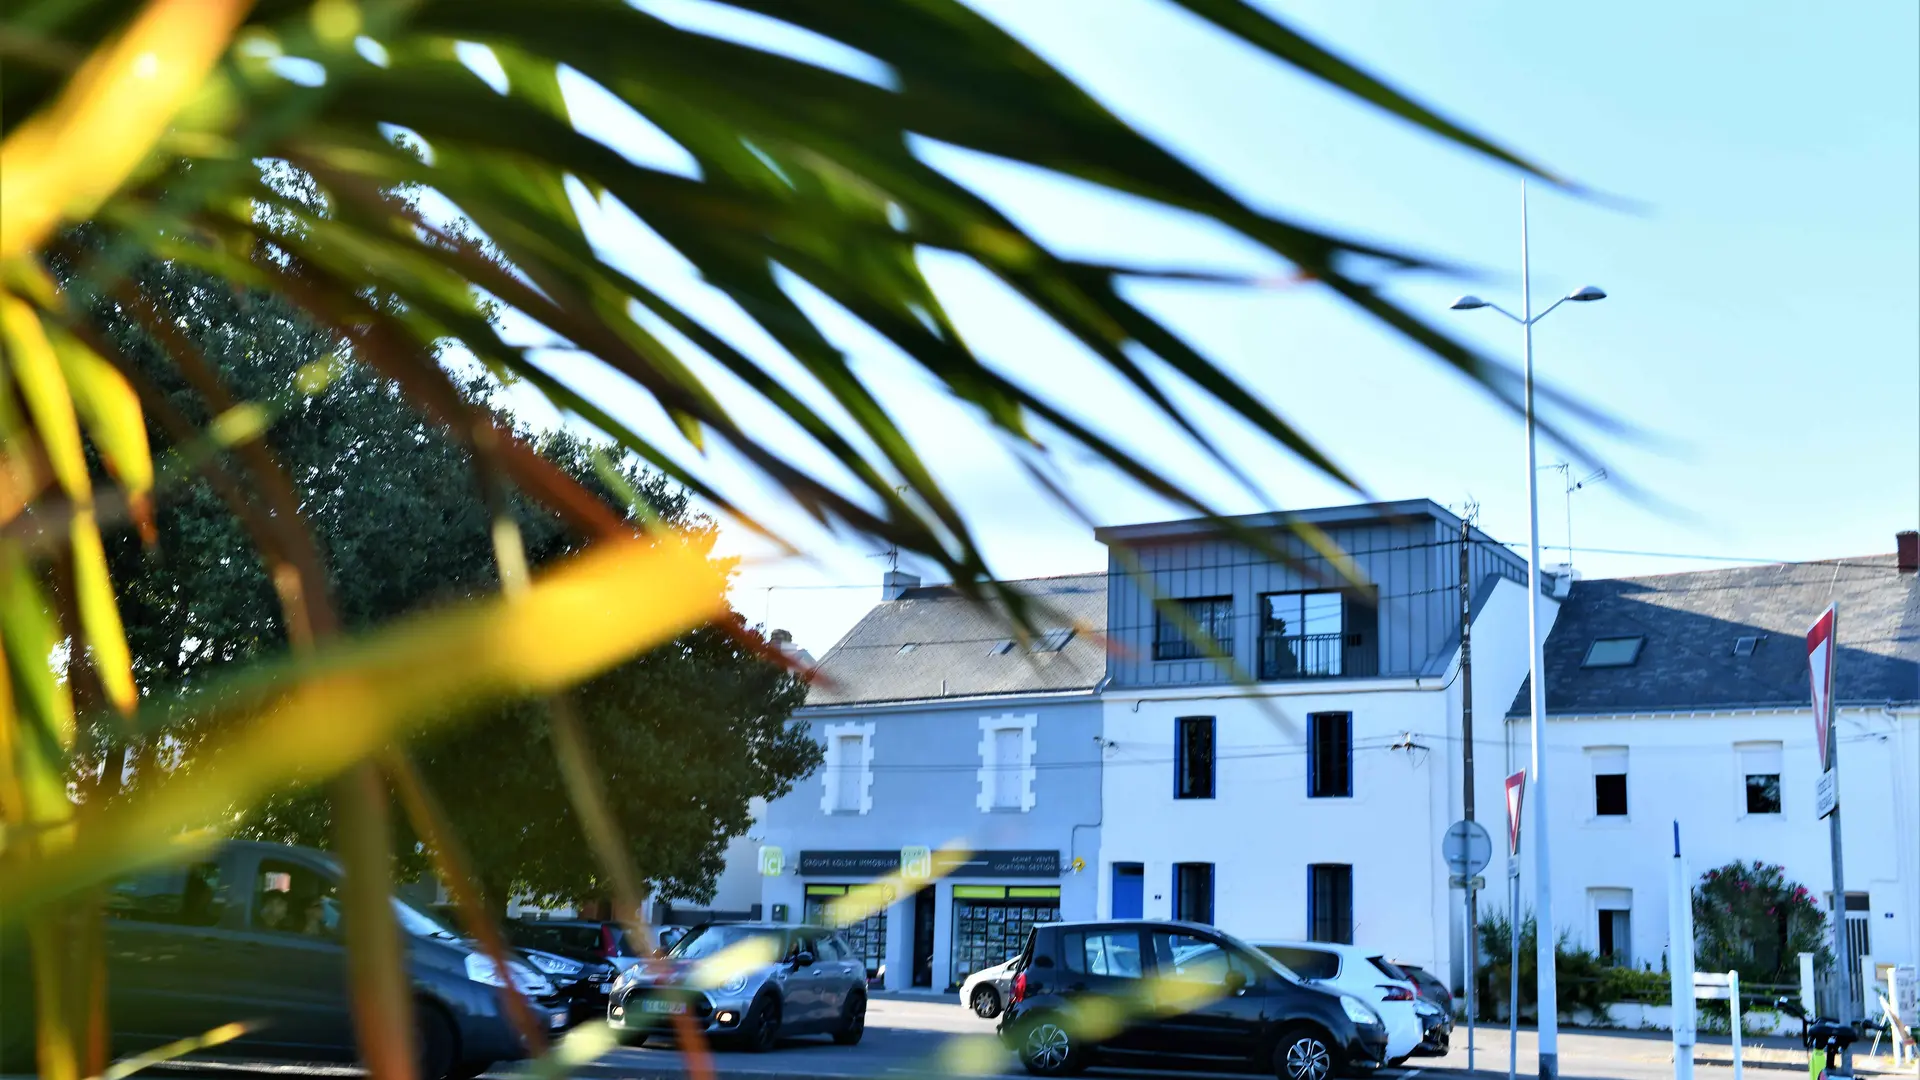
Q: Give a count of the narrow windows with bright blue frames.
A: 4